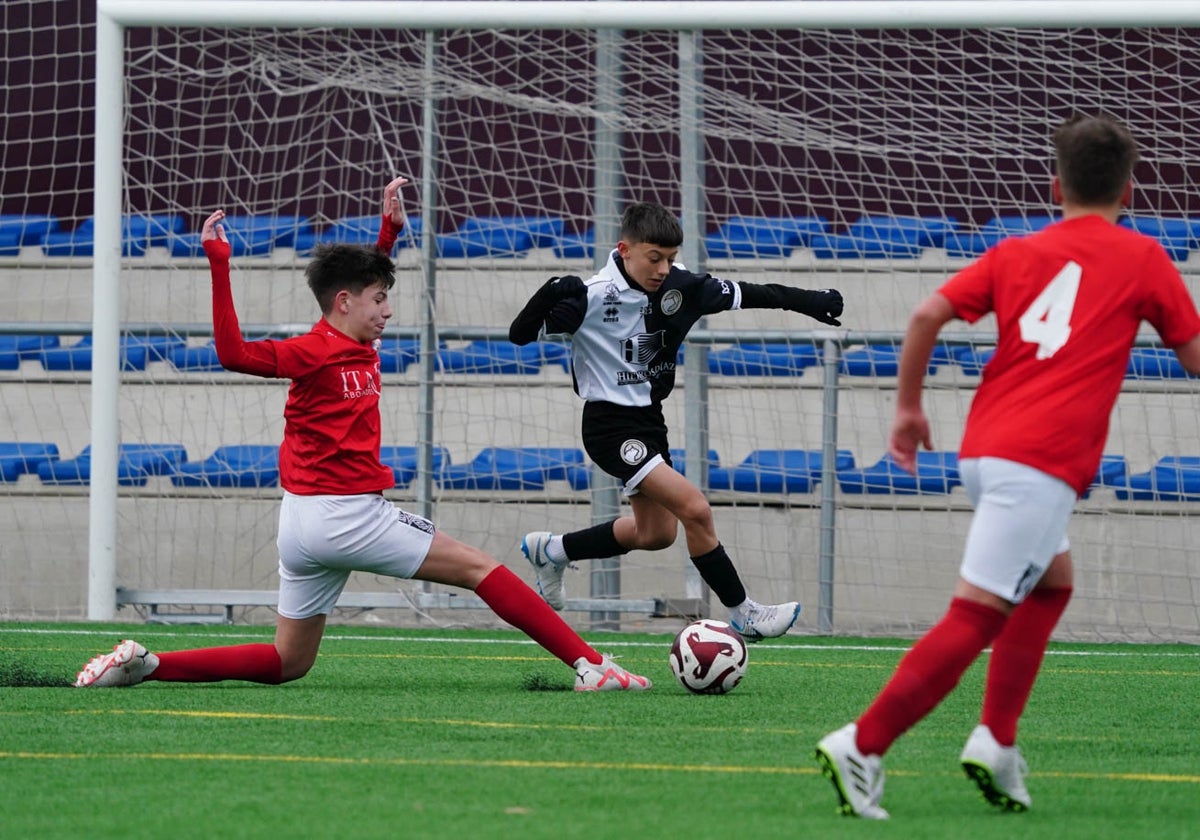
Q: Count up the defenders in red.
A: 2